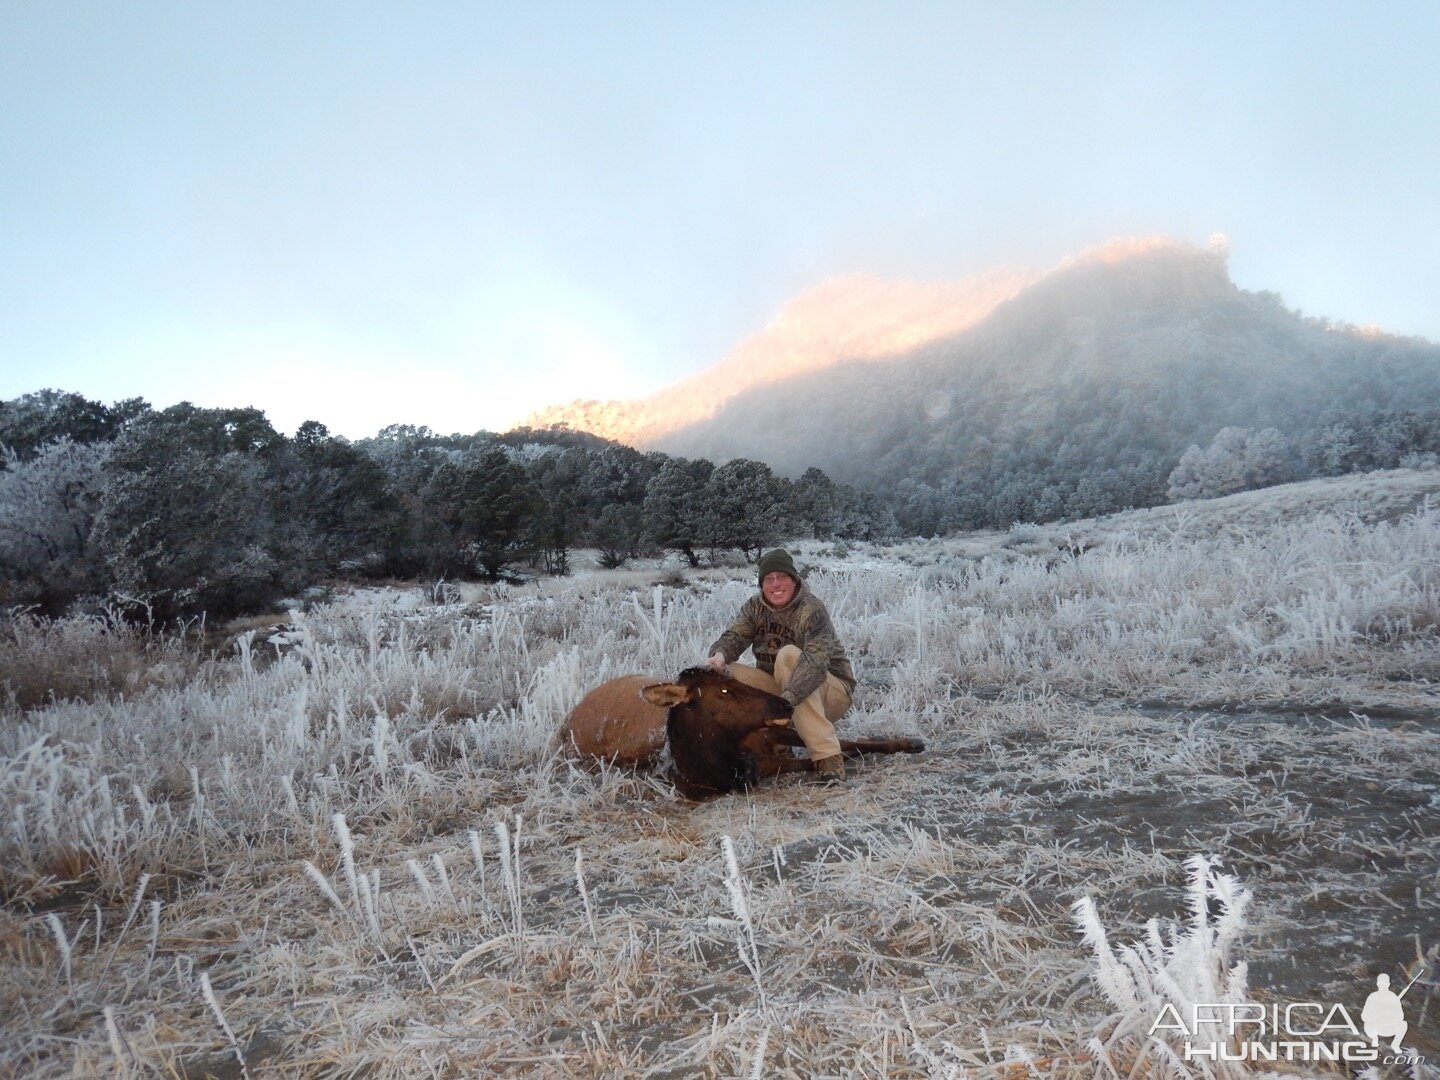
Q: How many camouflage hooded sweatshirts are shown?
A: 1